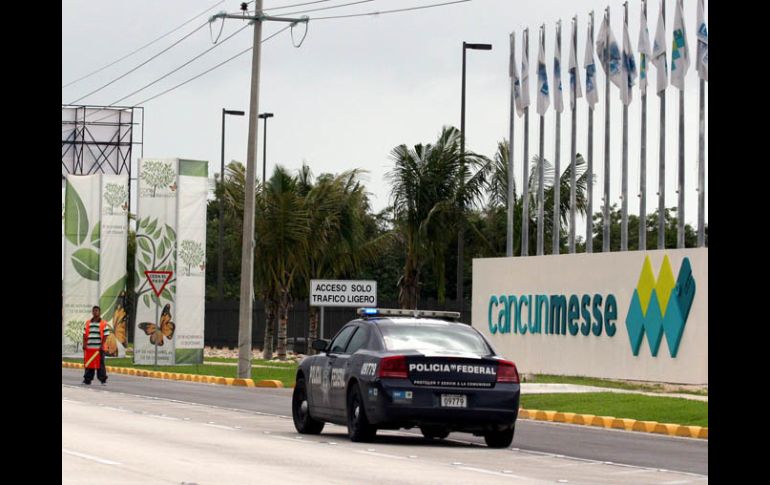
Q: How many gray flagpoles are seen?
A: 12